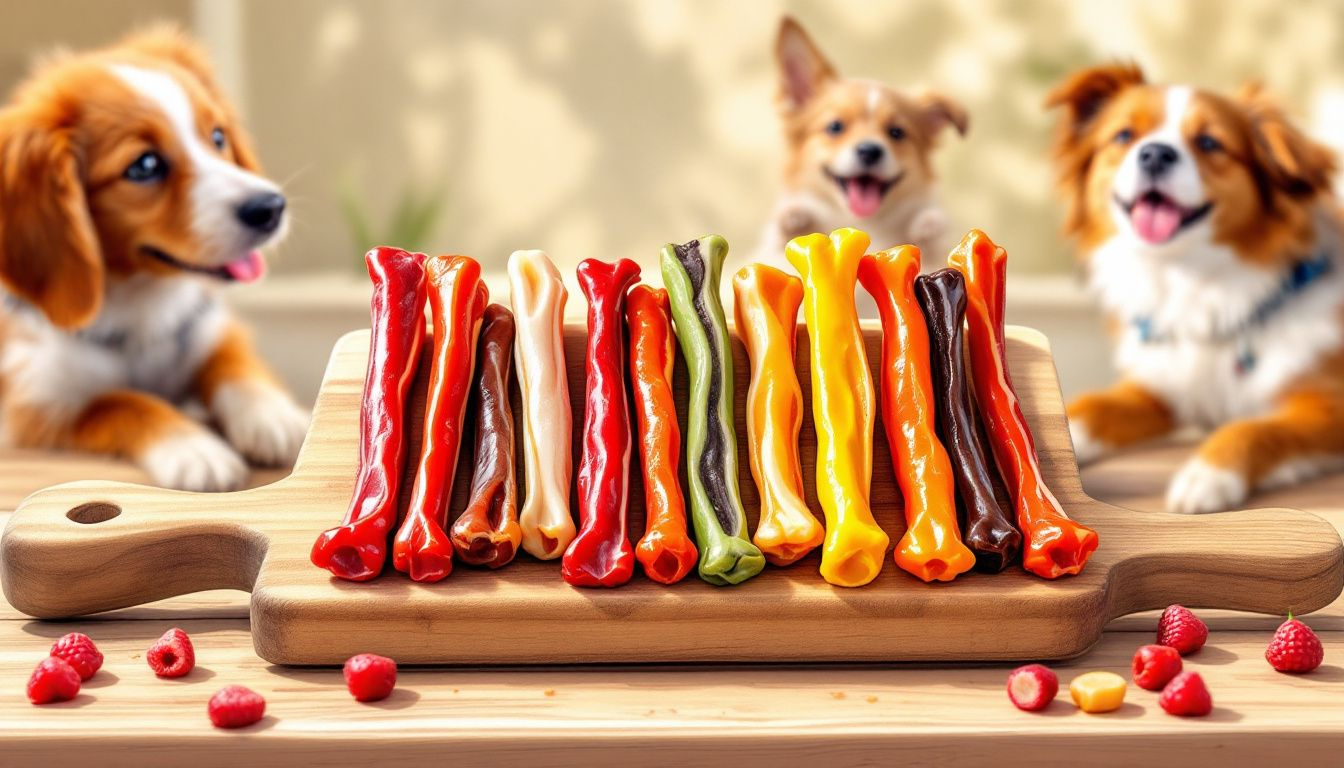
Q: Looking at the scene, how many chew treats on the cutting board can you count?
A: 12